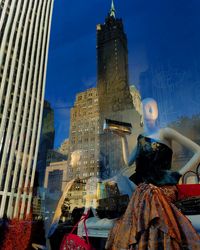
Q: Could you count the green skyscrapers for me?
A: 0